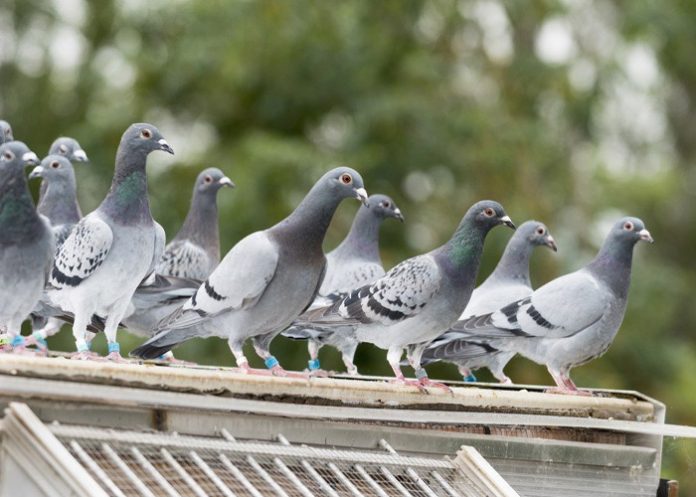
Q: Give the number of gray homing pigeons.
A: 11